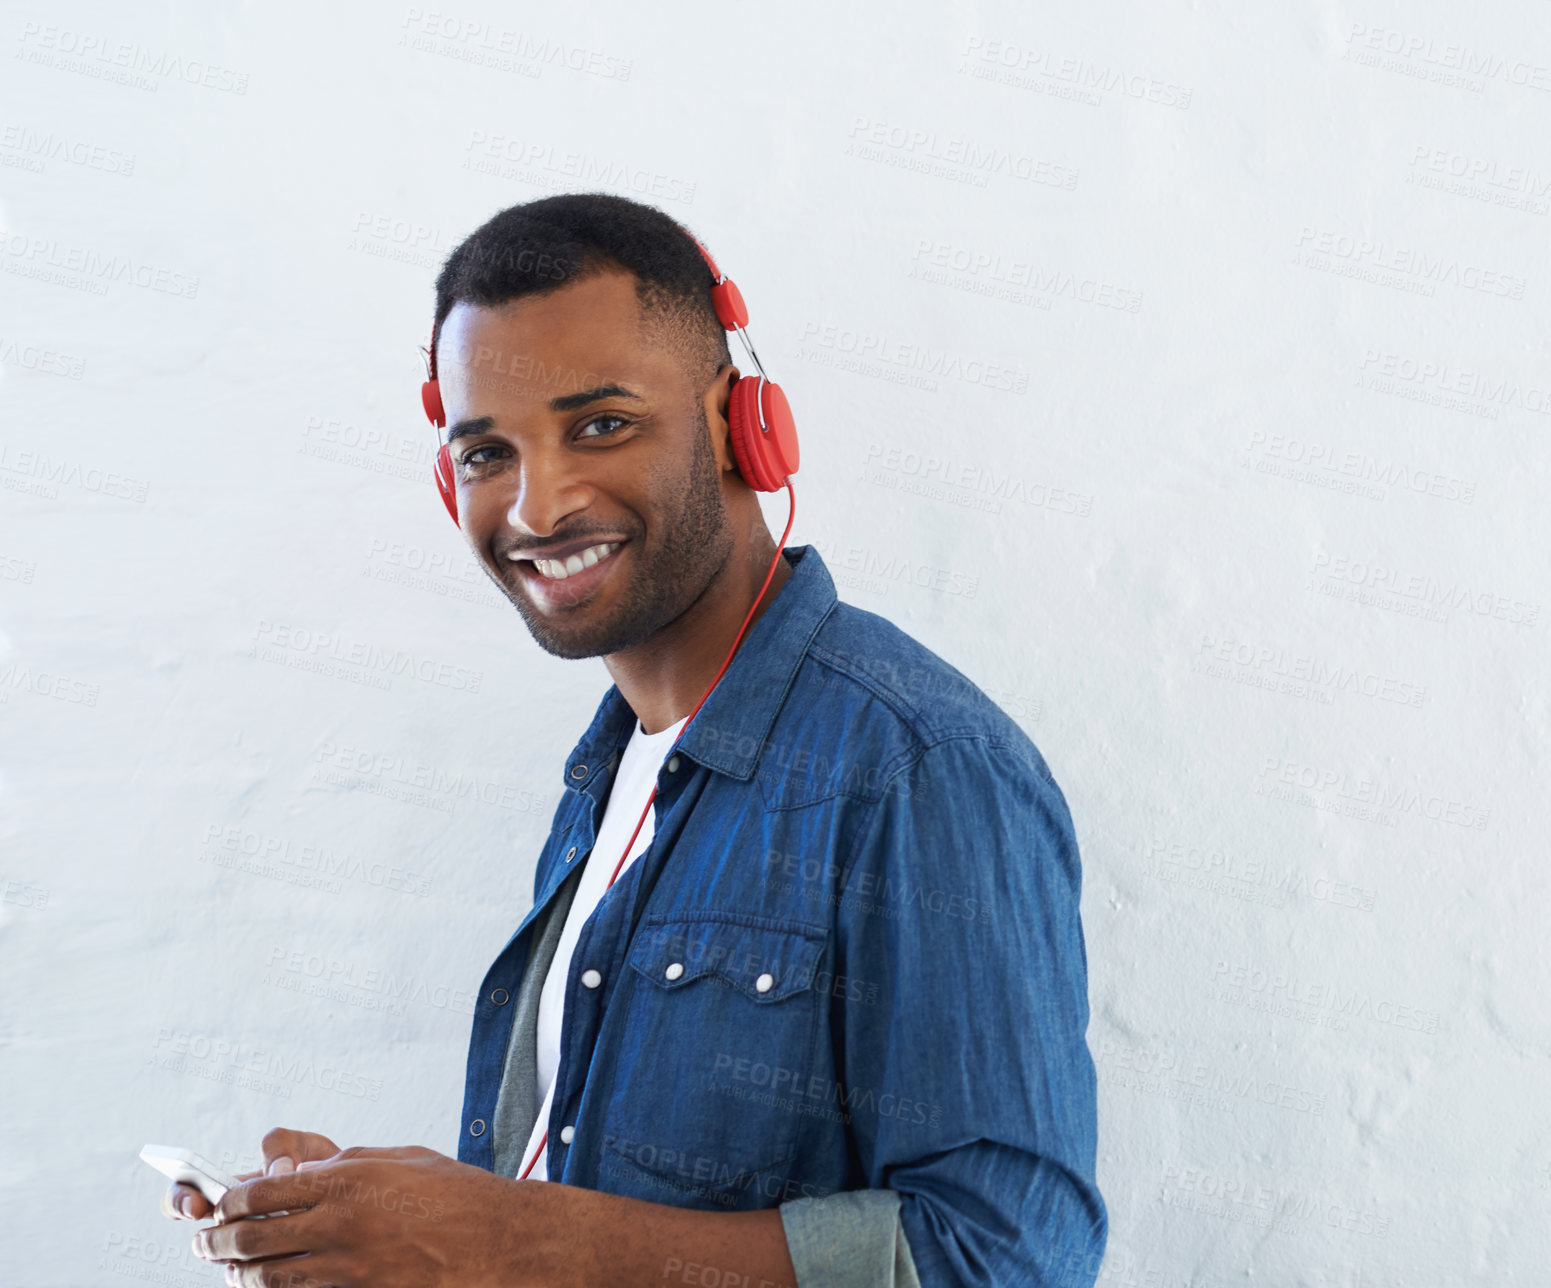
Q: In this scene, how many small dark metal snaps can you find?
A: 4